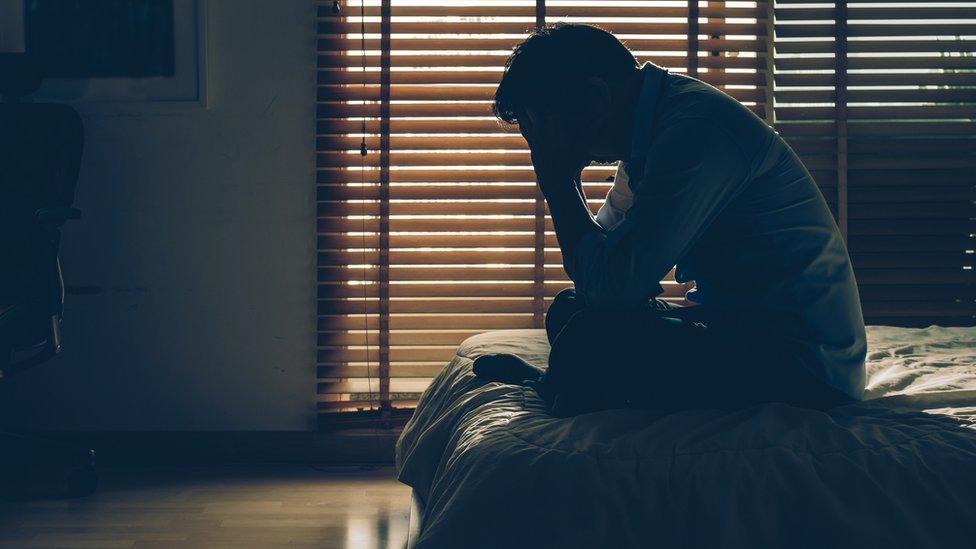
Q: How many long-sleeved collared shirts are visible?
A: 1